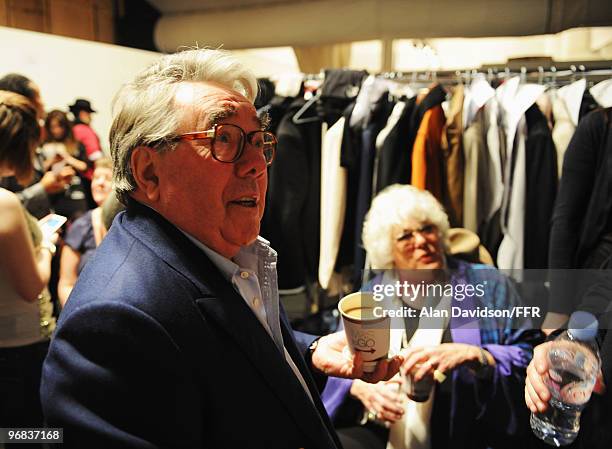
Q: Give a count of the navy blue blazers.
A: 1